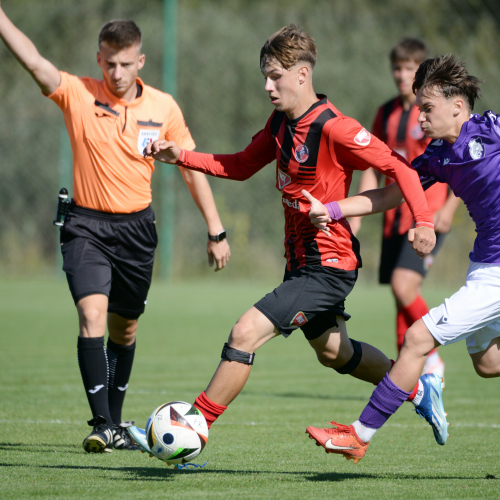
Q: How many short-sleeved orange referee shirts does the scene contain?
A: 1